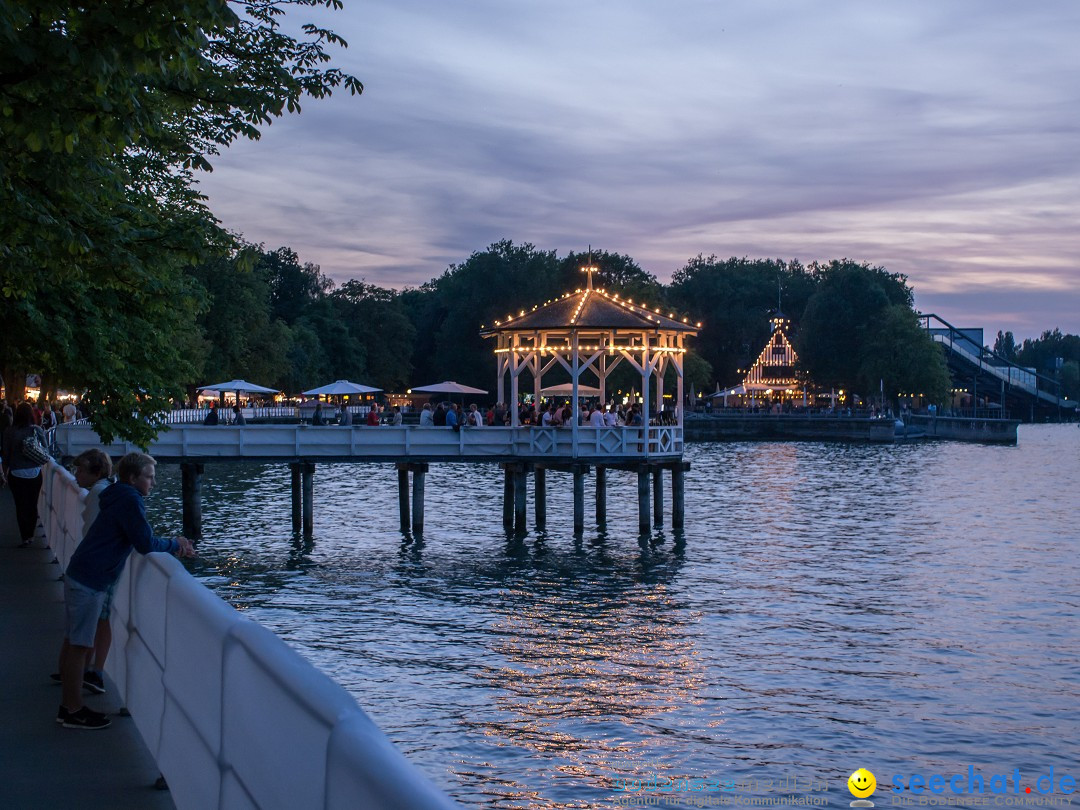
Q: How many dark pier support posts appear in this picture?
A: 13